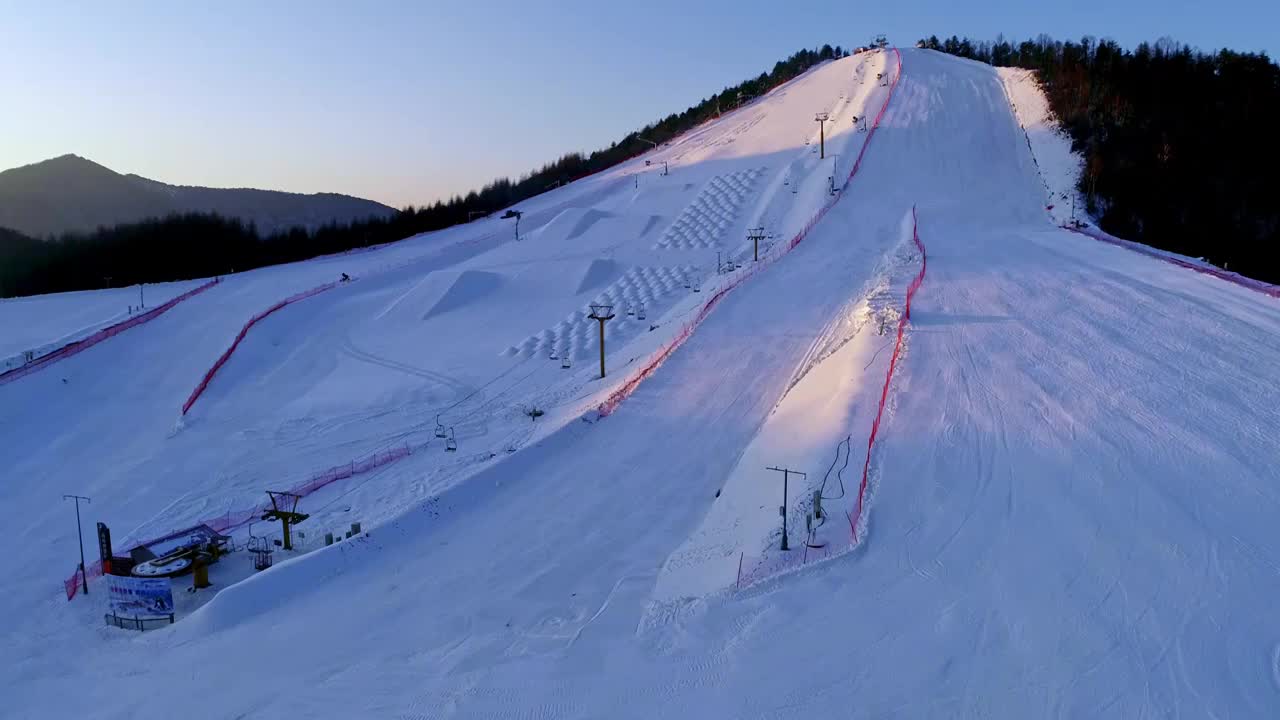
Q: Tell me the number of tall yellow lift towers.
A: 4